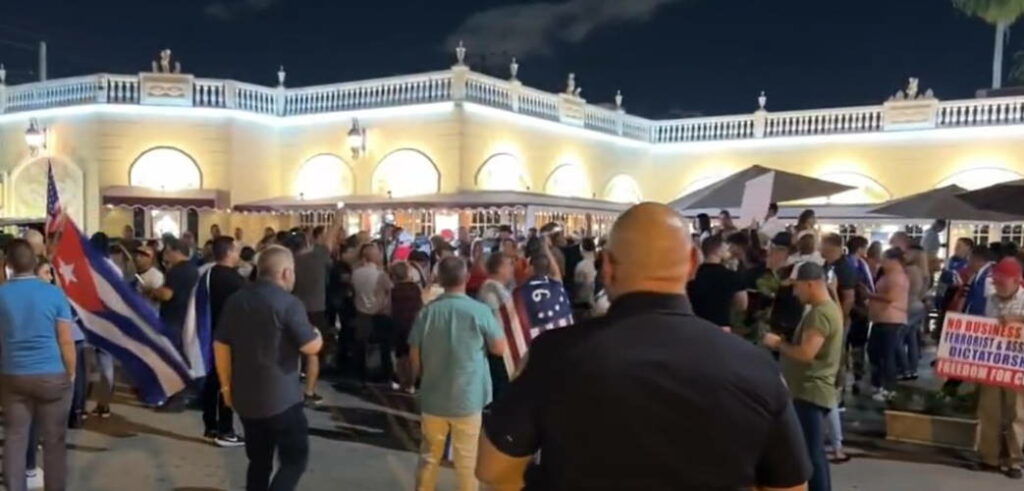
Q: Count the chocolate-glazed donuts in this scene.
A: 0